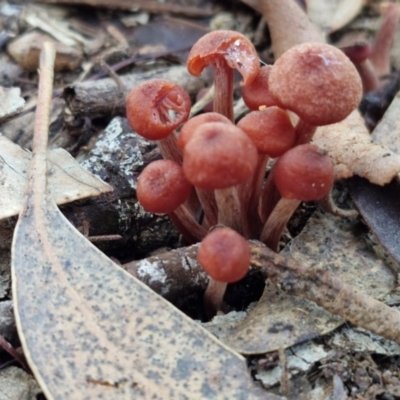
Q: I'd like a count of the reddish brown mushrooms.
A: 10